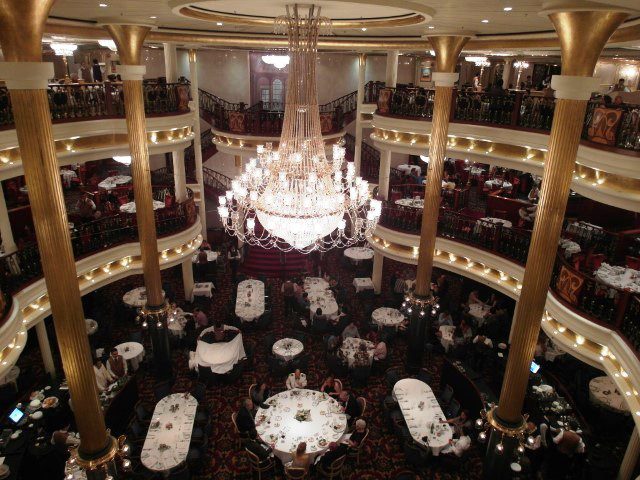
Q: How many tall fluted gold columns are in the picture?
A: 4